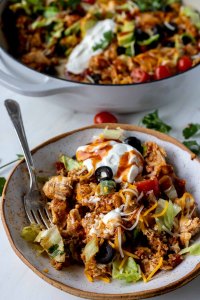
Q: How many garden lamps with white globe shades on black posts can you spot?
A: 0